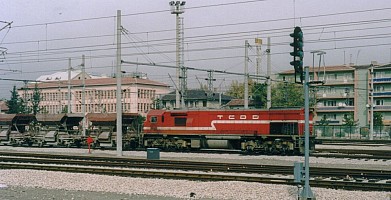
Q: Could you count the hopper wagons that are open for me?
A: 3